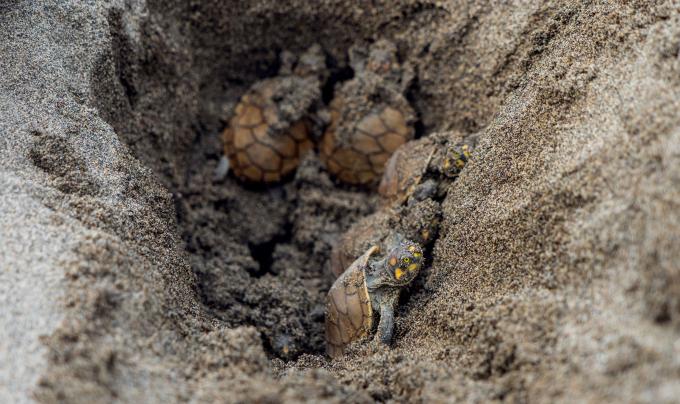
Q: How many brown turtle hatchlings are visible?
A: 5